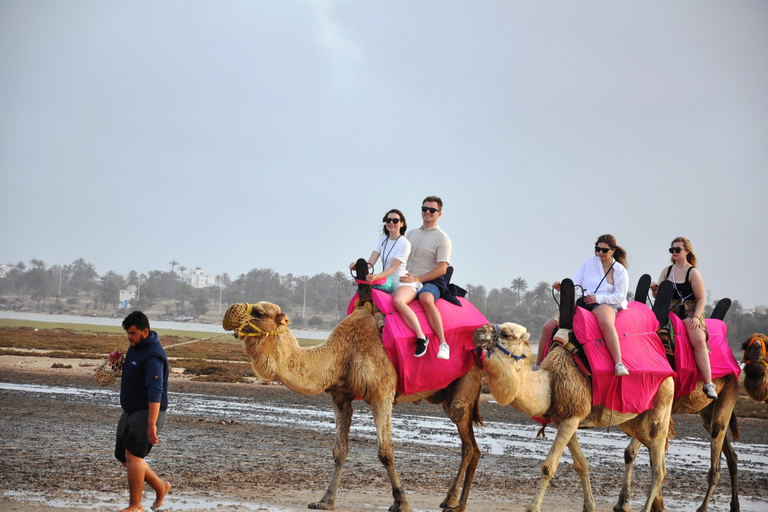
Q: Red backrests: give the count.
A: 0